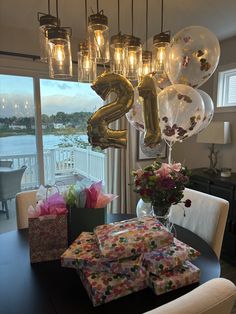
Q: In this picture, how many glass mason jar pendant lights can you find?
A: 8